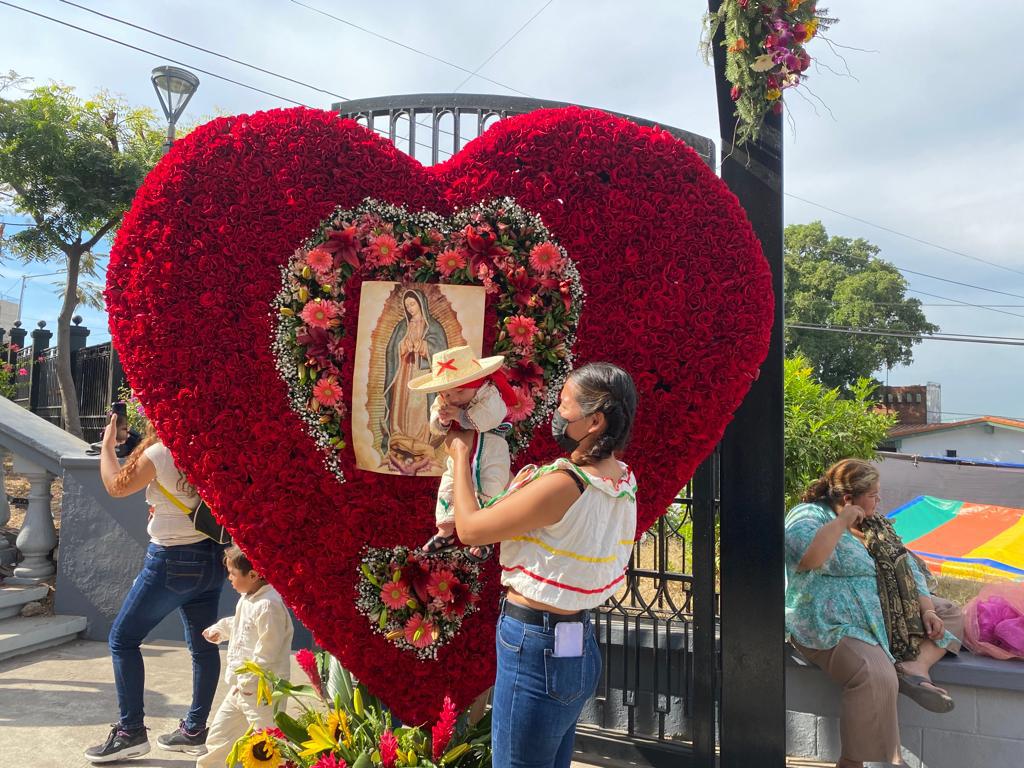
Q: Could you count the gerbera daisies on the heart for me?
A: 11